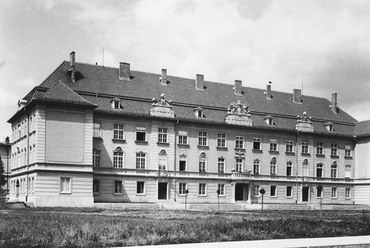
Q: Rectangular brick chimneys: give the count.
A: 8